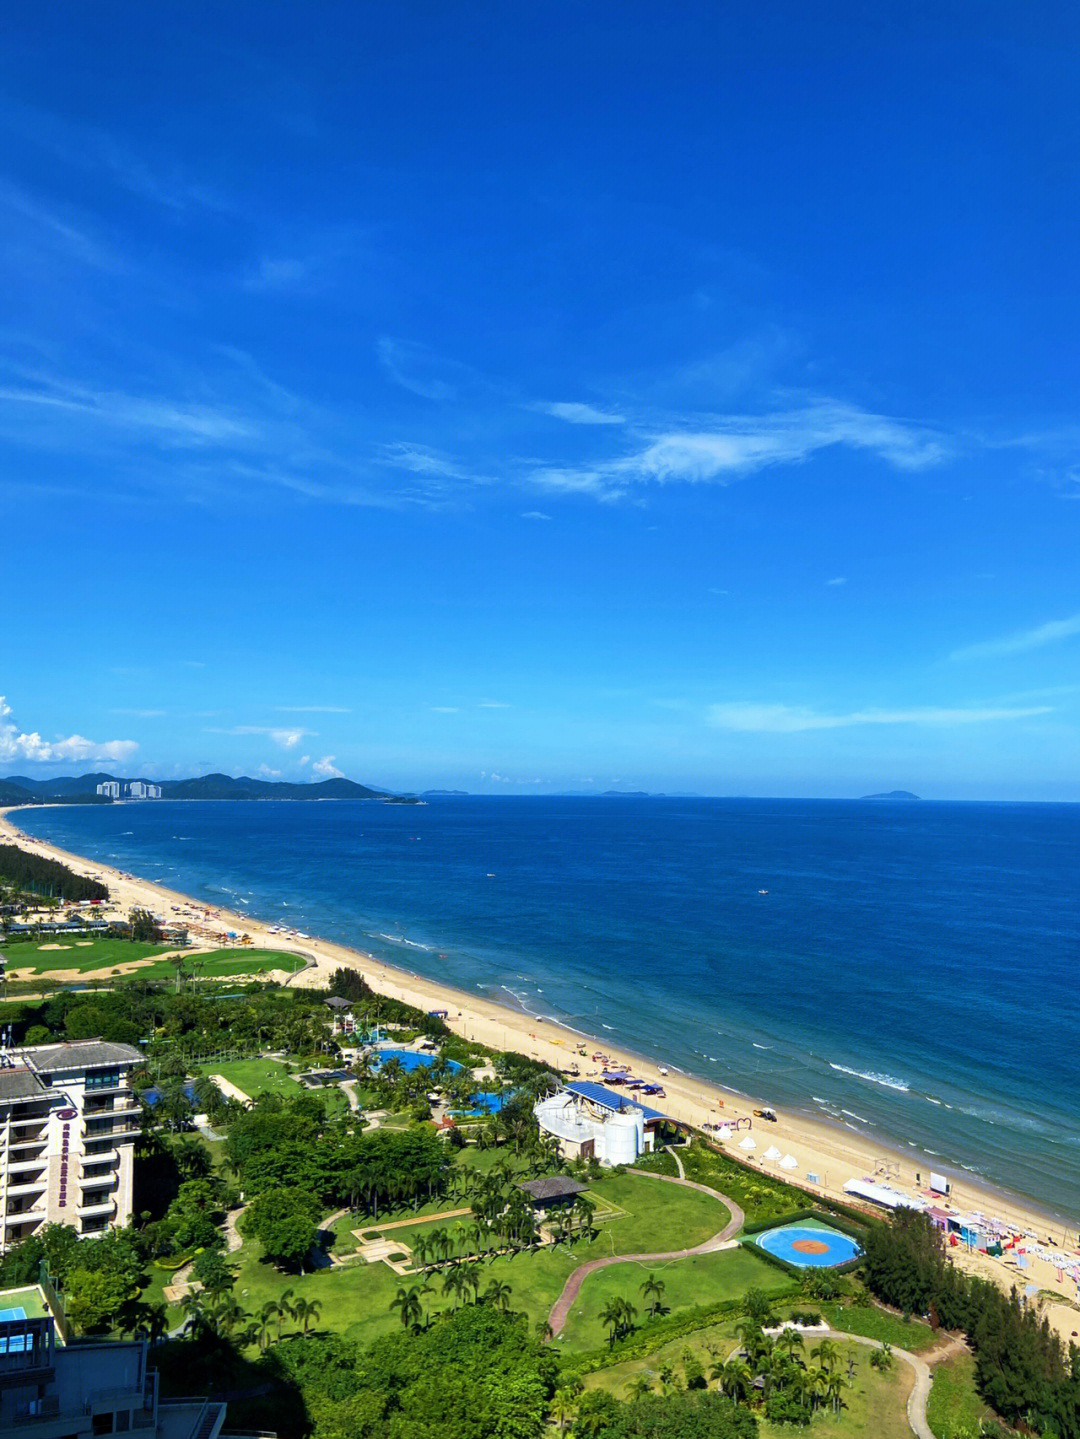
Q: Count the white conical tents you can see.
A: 4